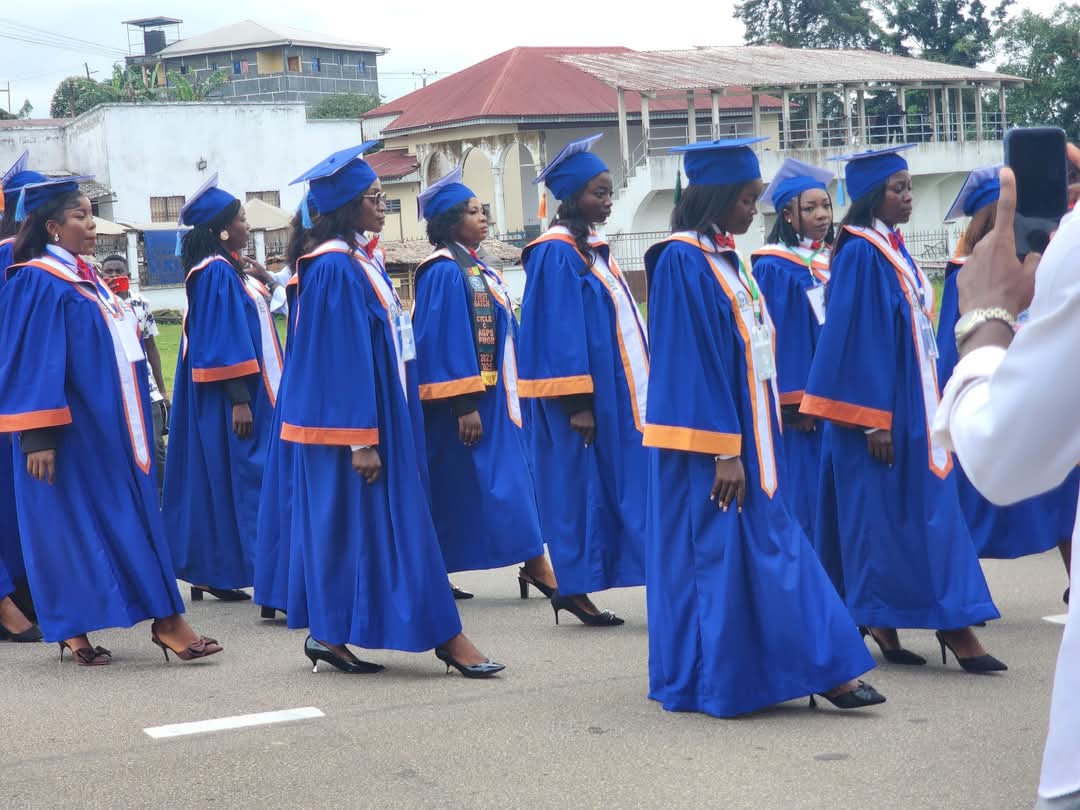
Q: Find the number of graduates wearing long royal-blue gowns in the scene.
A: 11